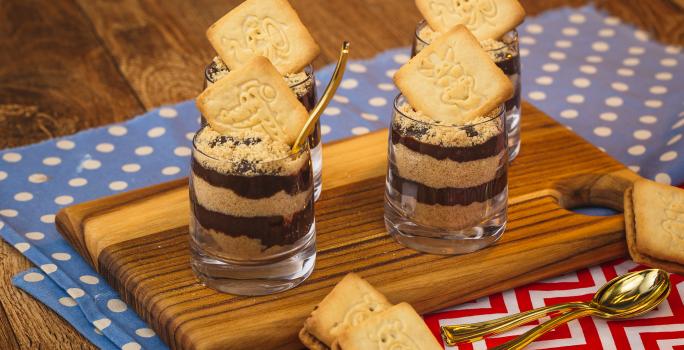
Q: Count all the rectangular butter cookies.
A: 7